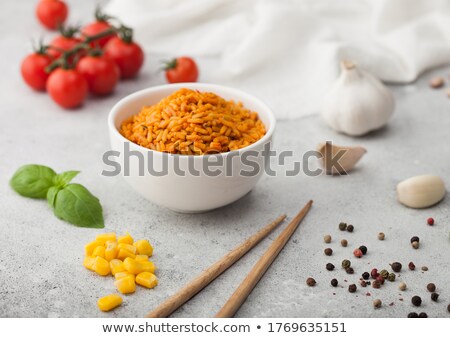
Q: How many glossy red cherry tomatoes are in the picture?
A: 8